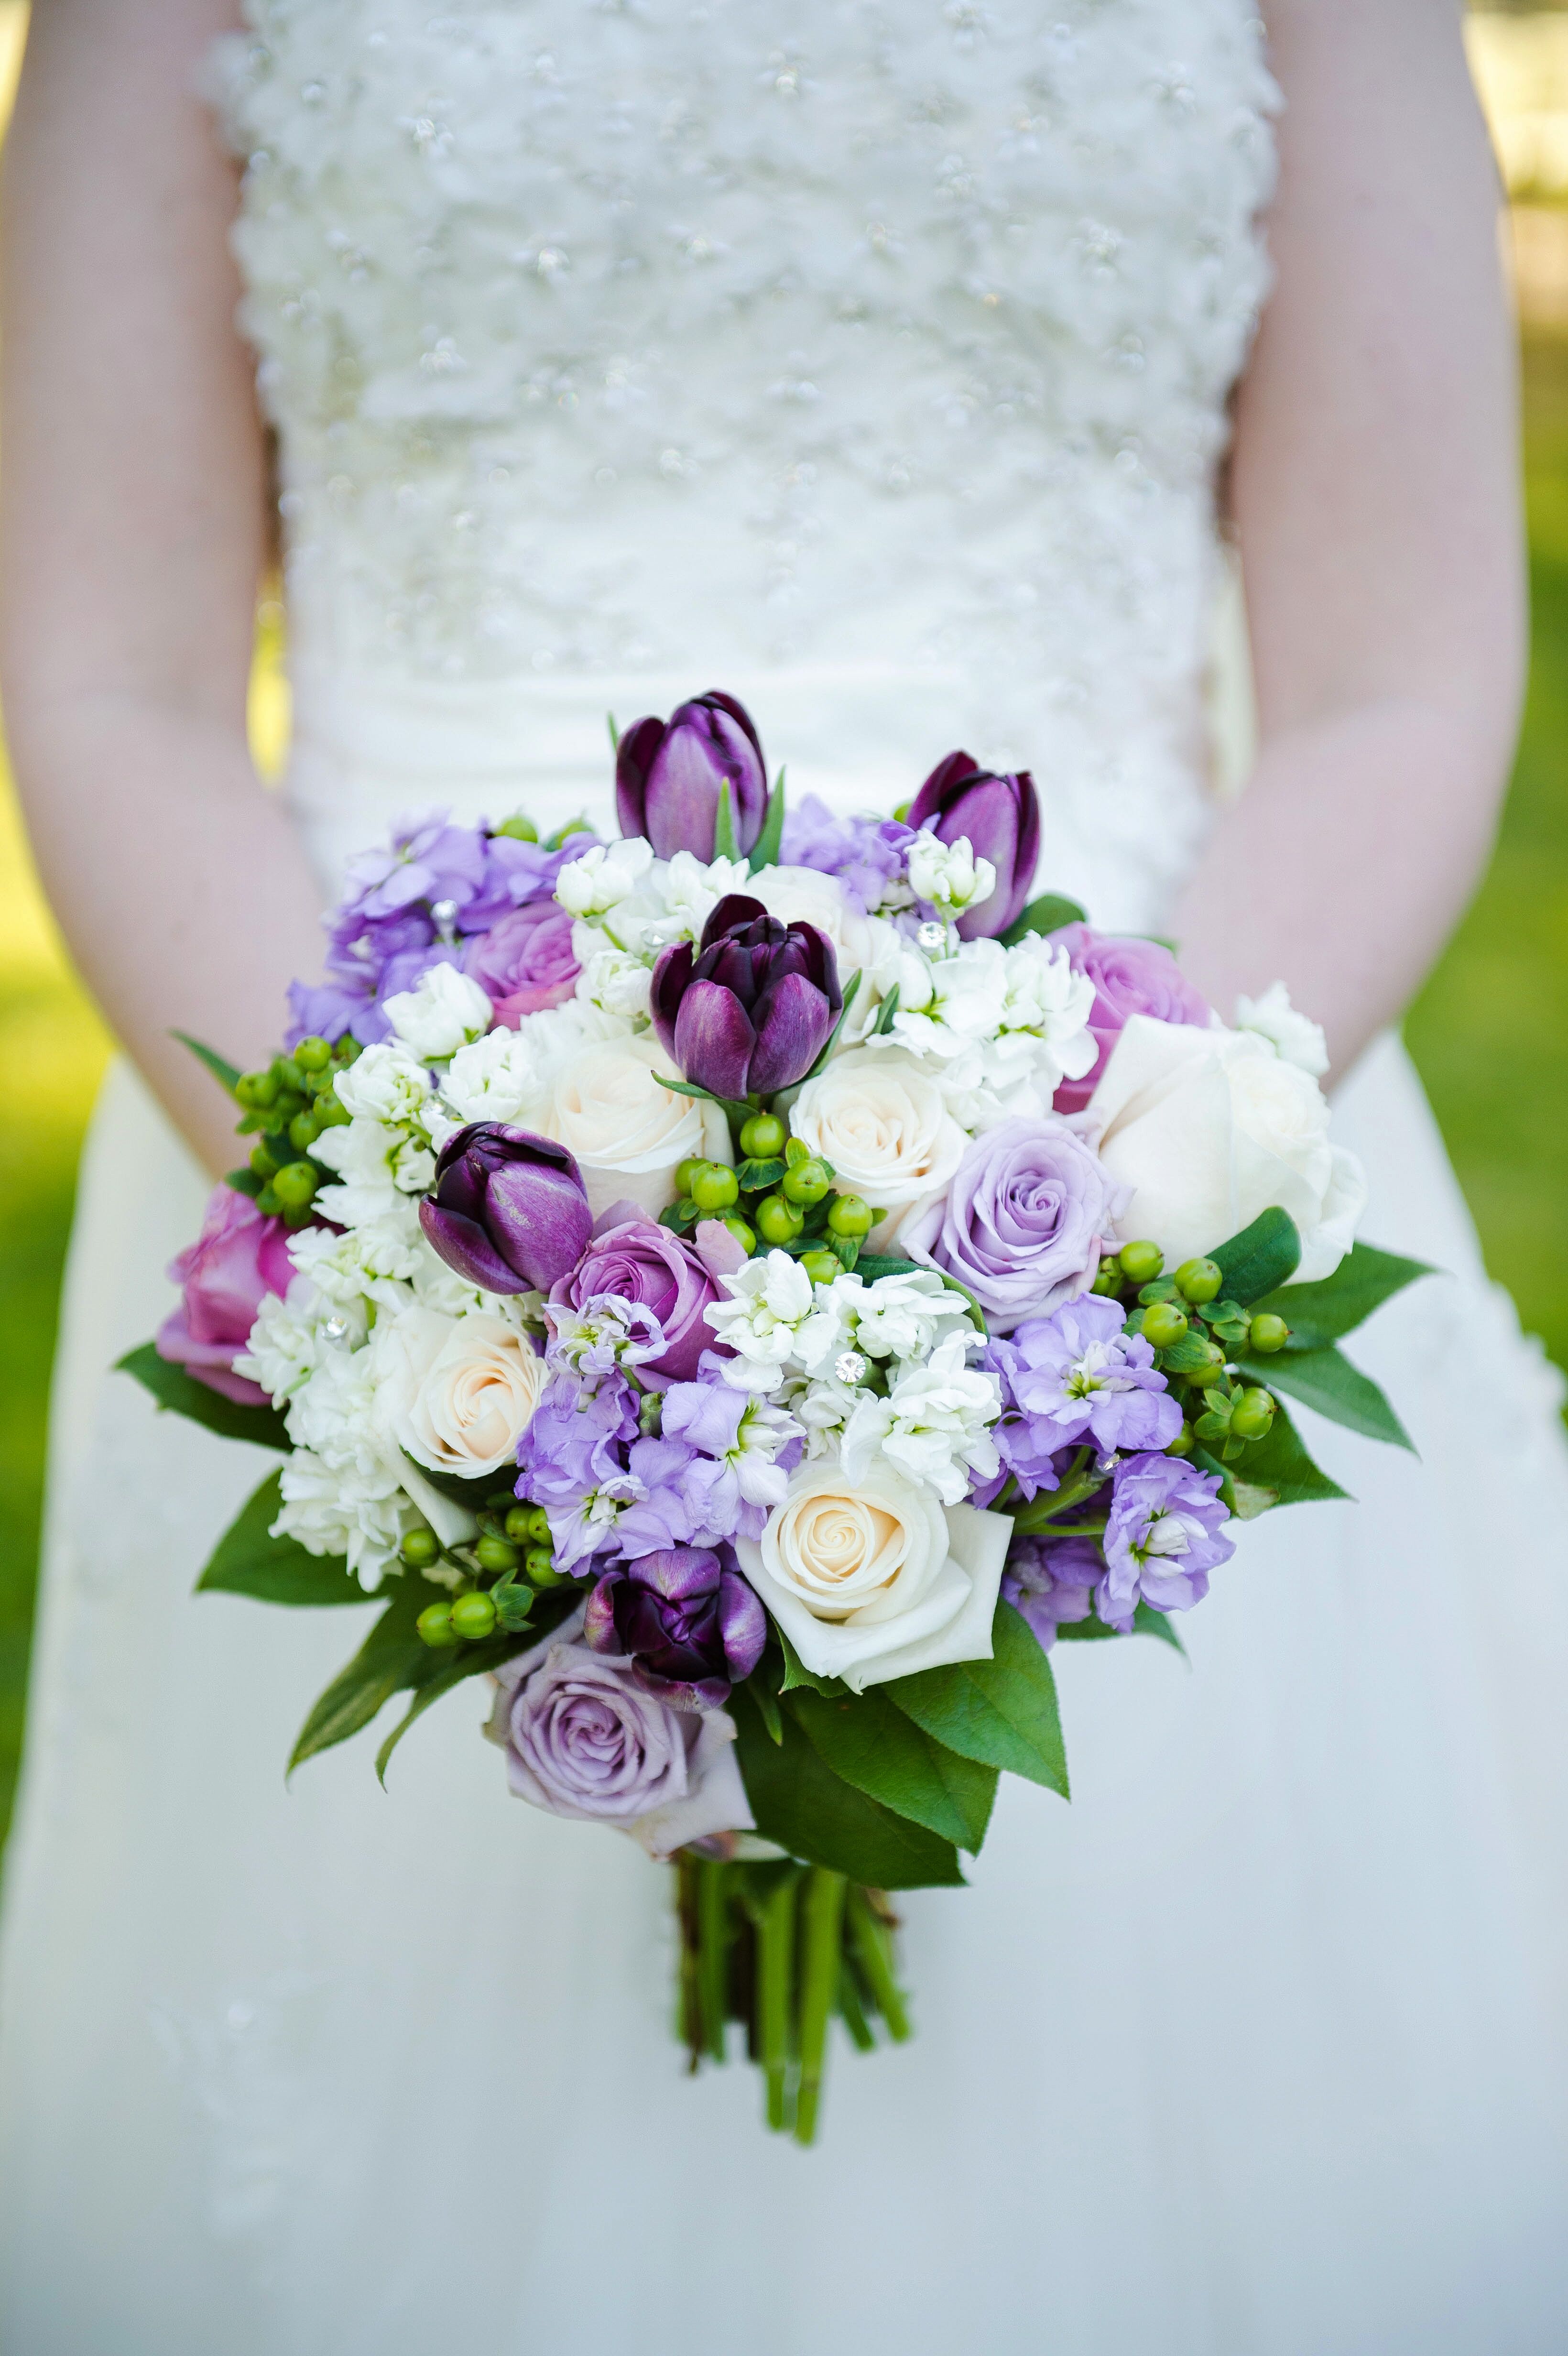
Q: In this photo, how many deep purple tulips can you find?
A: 5